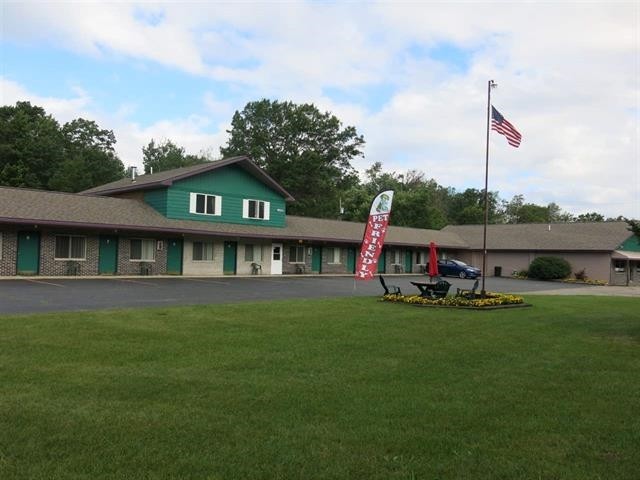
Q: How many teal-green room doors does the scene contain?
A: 8